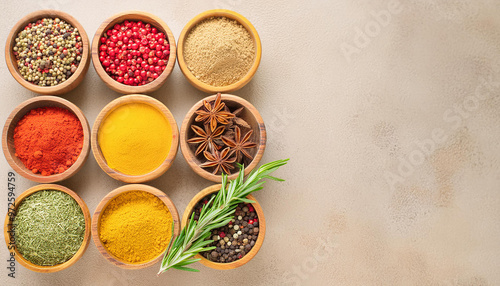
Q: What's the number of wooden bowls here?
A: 9